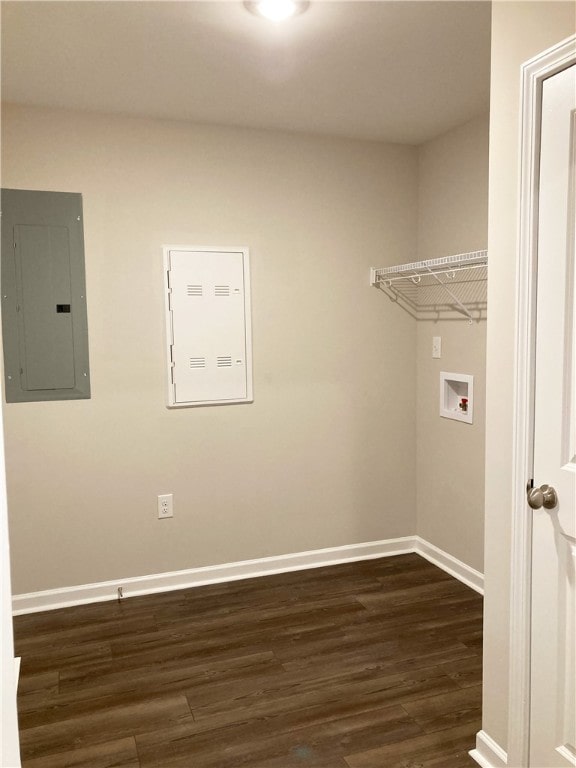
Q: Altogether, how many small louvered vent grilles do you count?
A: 4